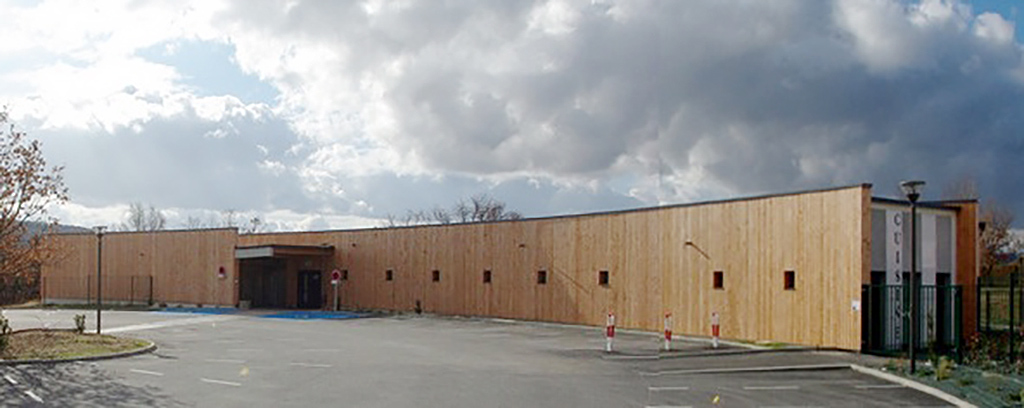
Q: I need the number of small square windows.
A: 8